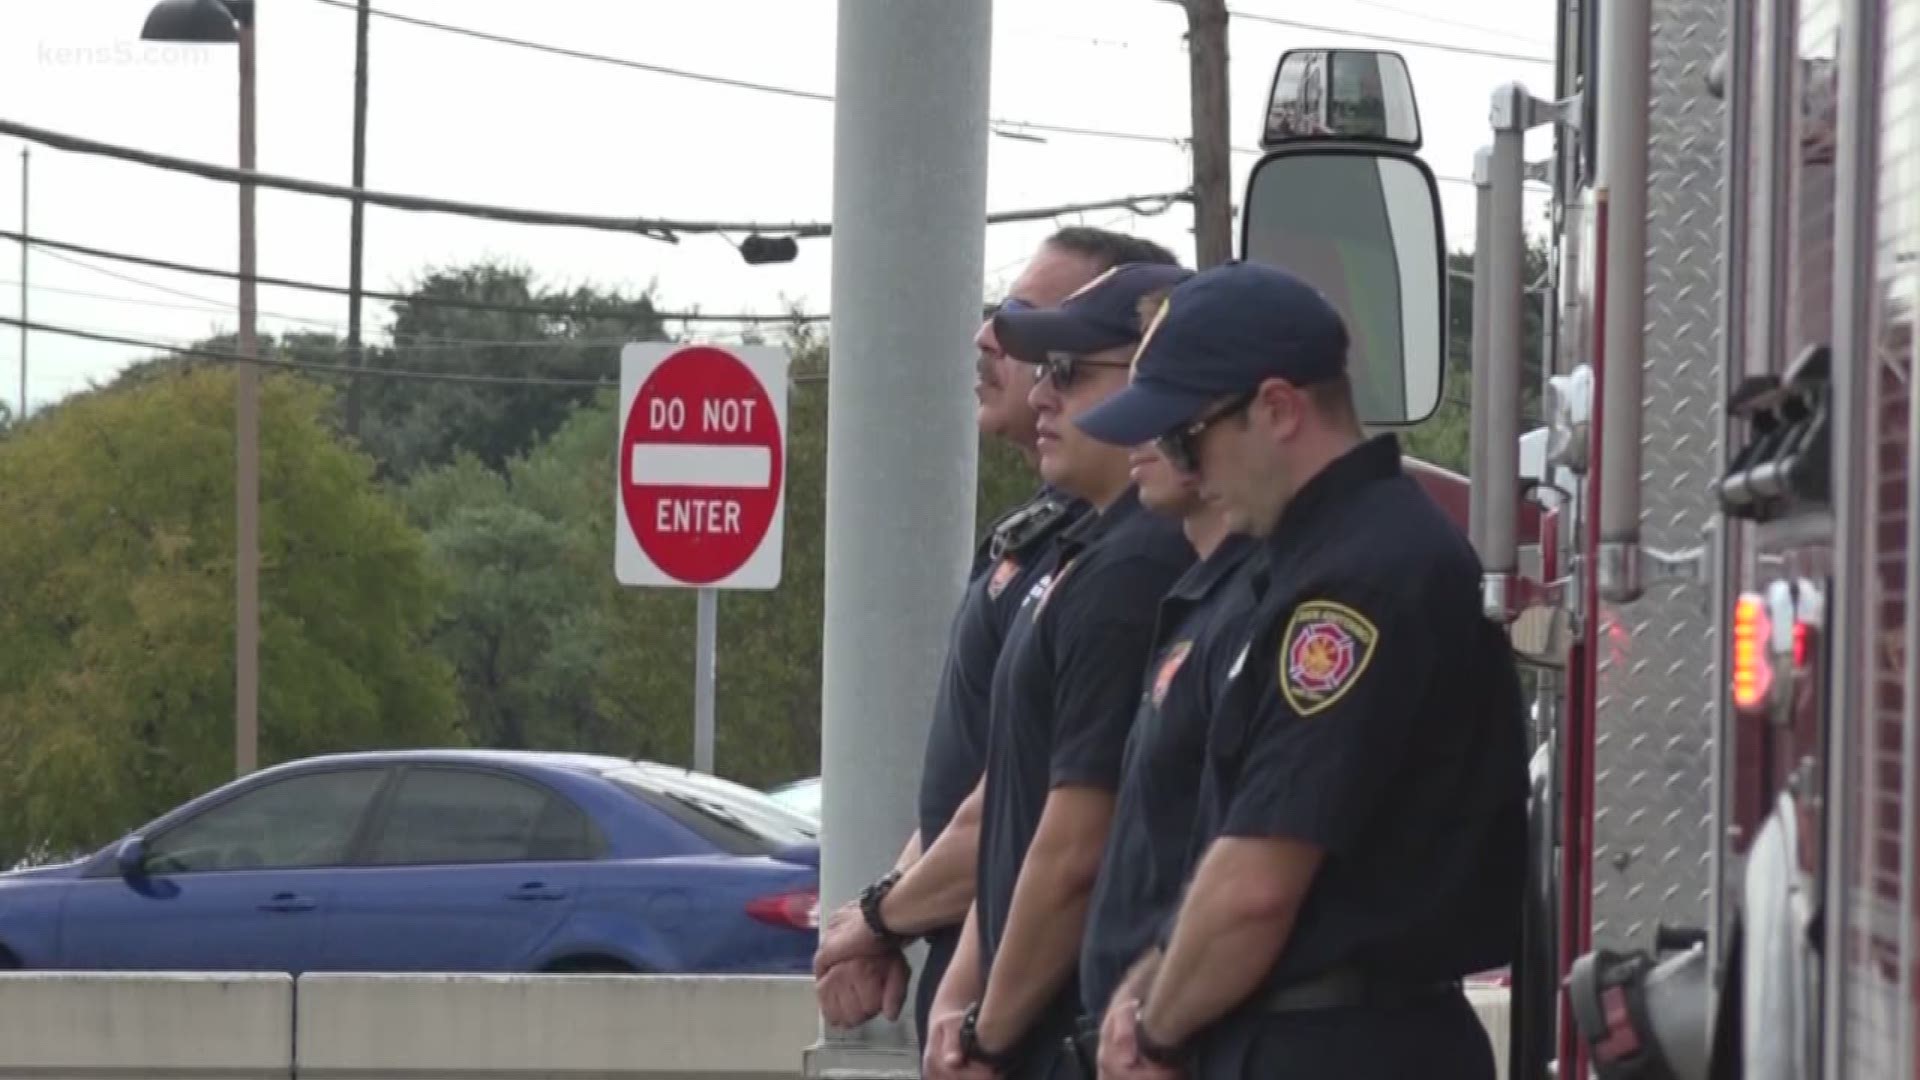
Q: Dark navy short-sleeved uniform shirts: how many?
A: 4